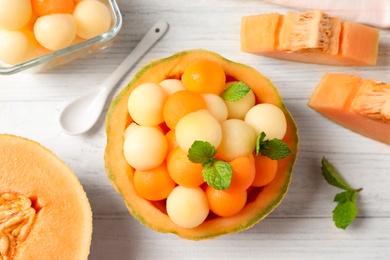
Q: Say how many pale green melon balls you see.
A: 14